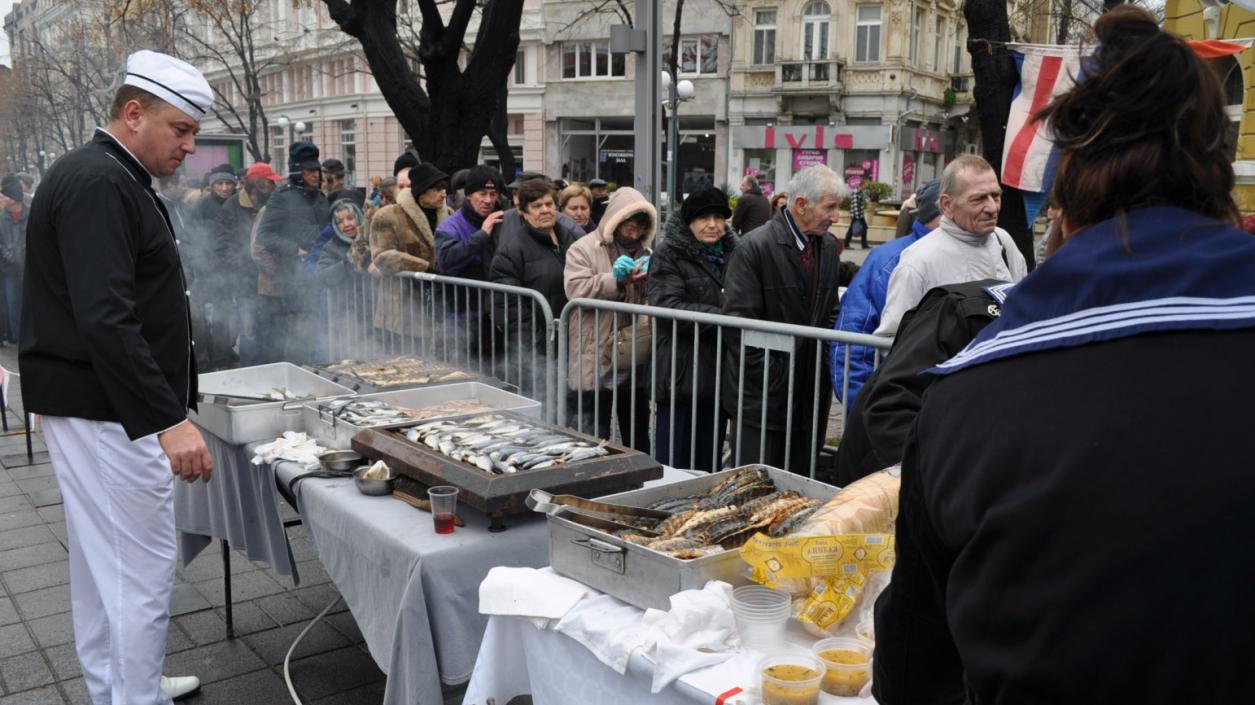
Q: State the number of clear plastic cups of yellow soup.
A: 2